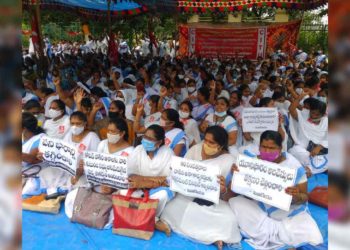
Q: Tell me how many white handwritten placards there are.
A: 5